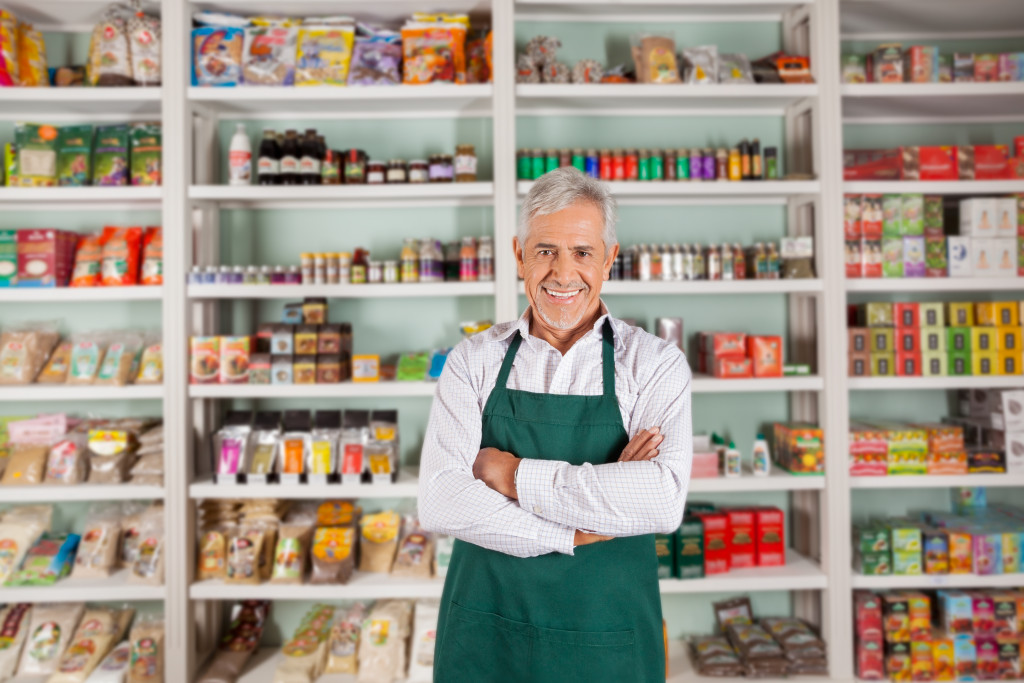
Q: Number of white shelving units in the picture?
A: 4